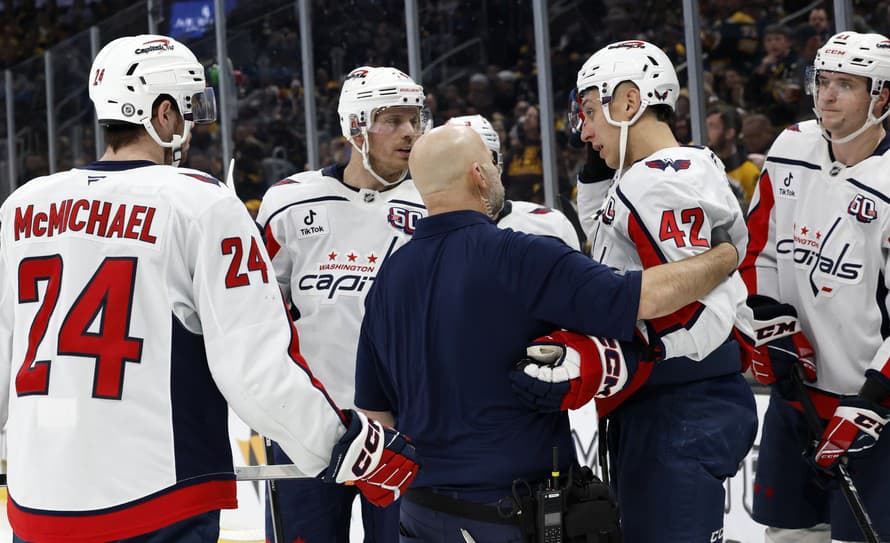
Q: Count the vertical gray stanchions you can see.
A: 10